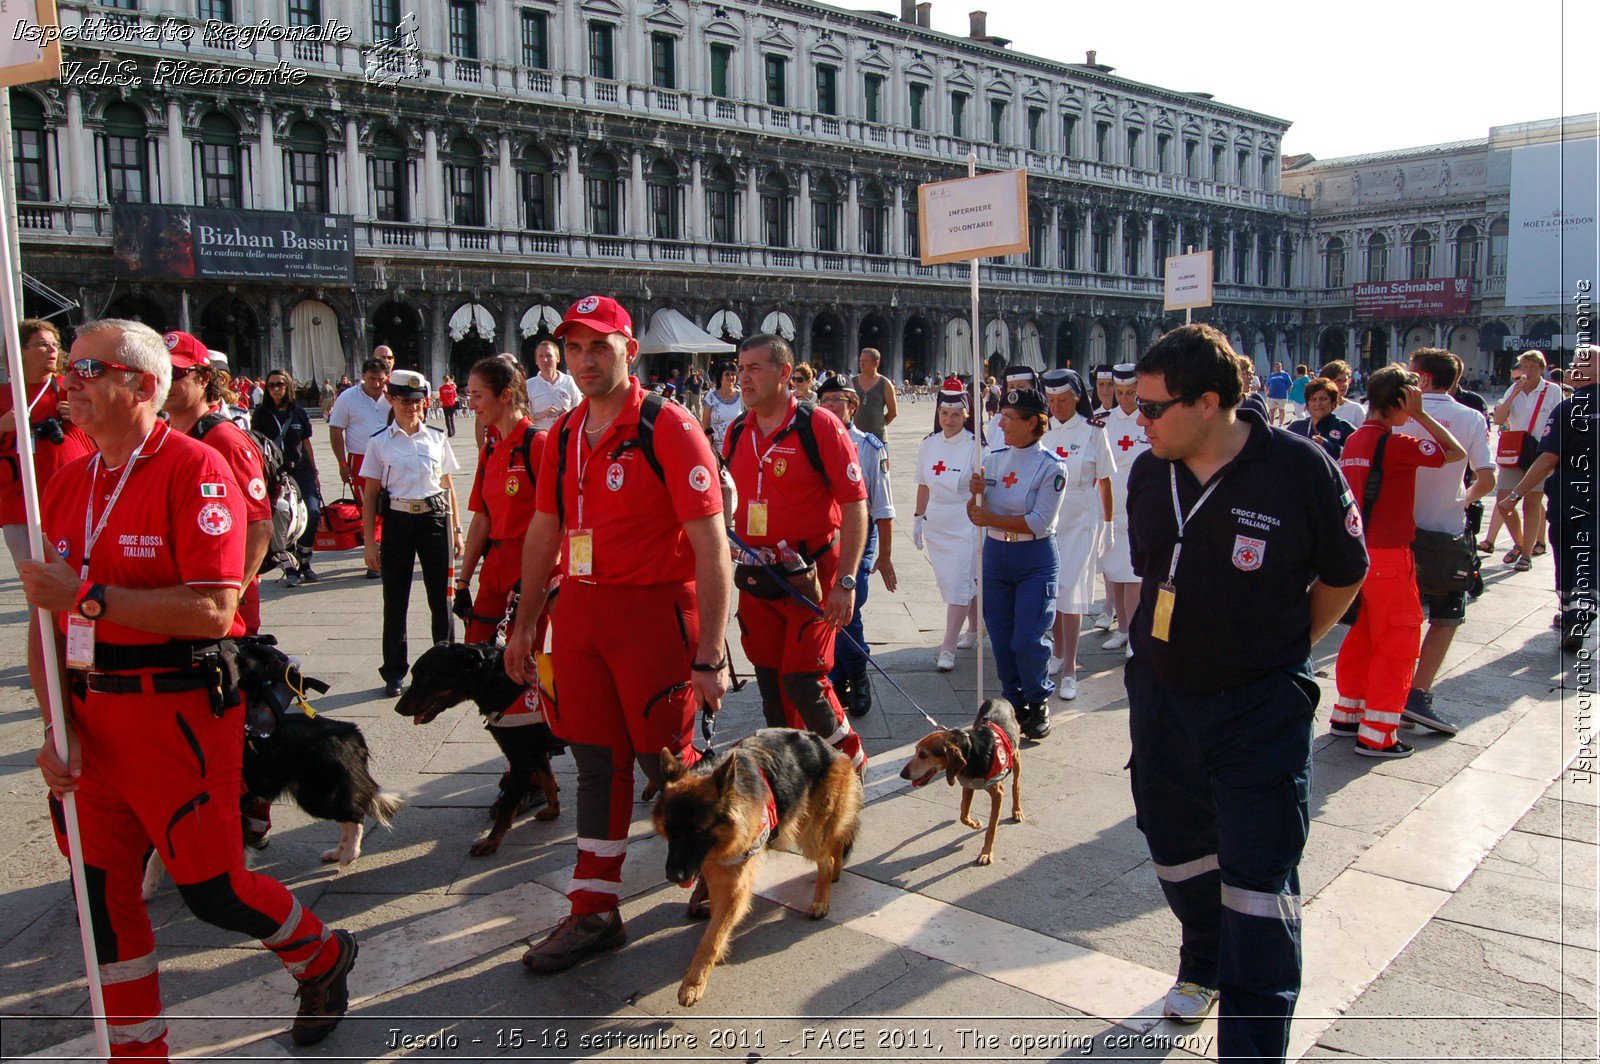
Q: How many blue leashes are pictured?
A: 1